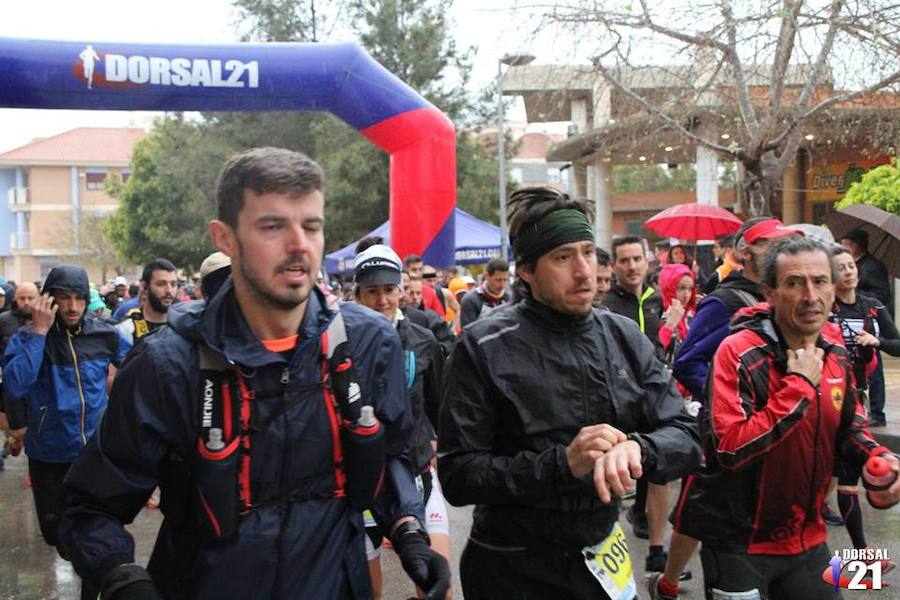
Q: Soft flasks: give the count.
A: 2